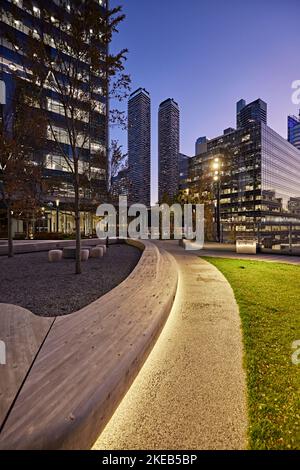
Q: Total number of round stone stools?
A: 4